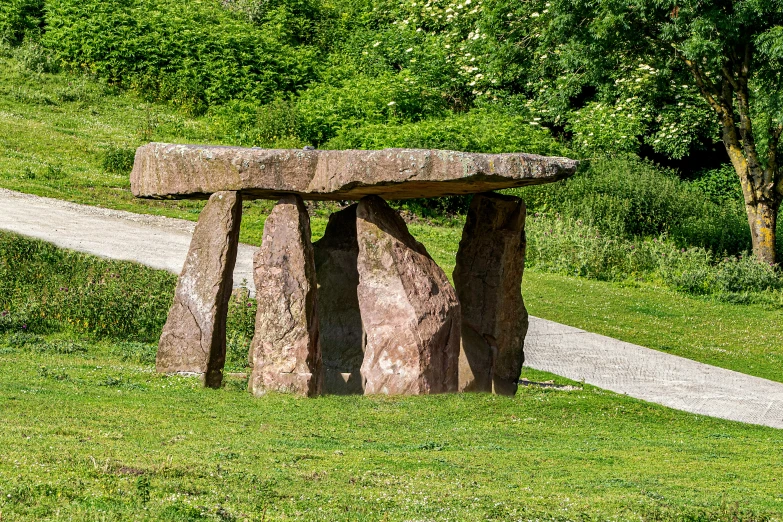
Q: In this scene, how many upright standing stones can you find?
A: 5